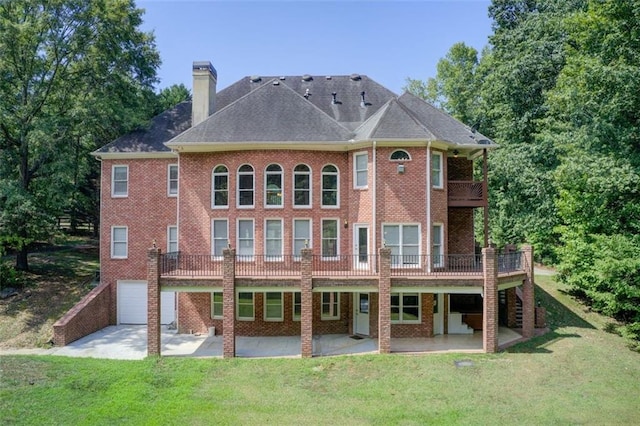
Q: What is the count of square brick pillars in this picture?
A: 6